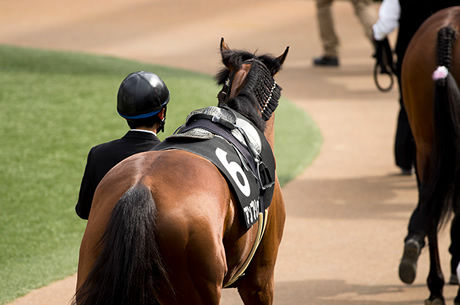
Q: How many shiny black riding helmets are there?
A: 1